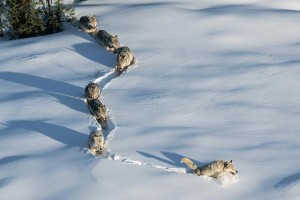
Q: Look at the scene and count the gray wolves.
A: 7